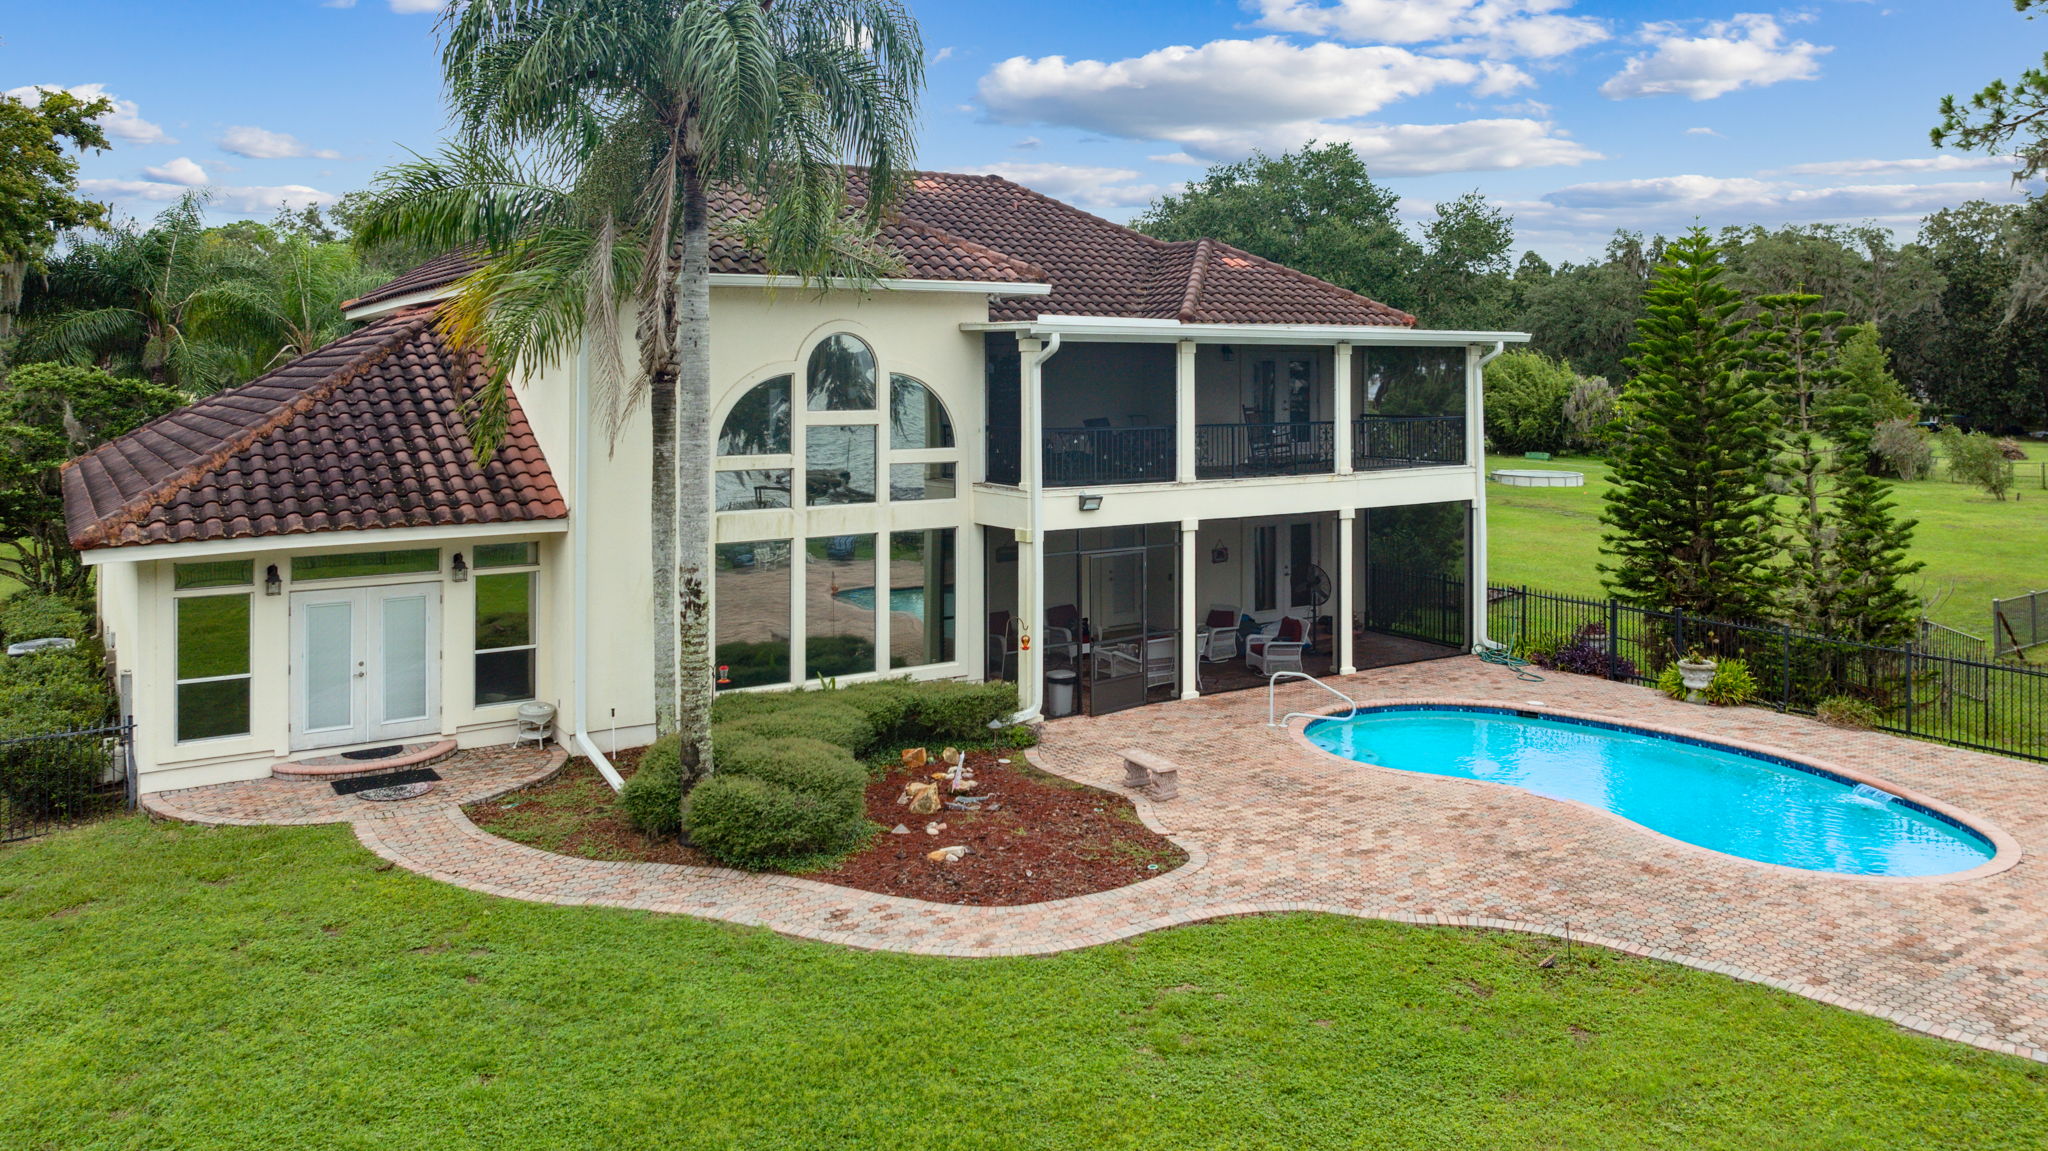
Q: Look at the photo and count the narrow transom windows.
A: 3